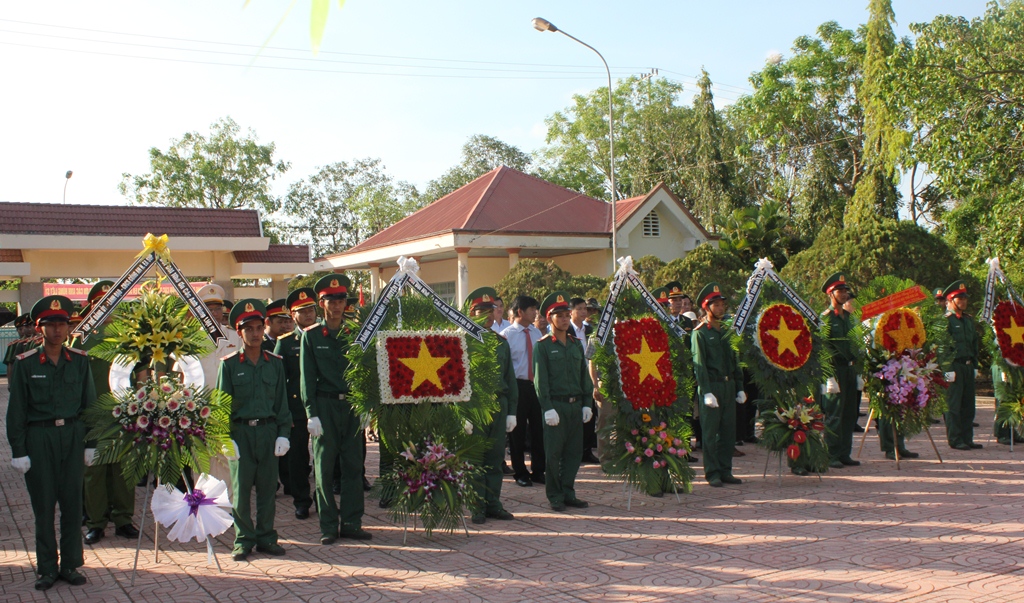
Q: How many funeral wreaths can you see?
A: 6